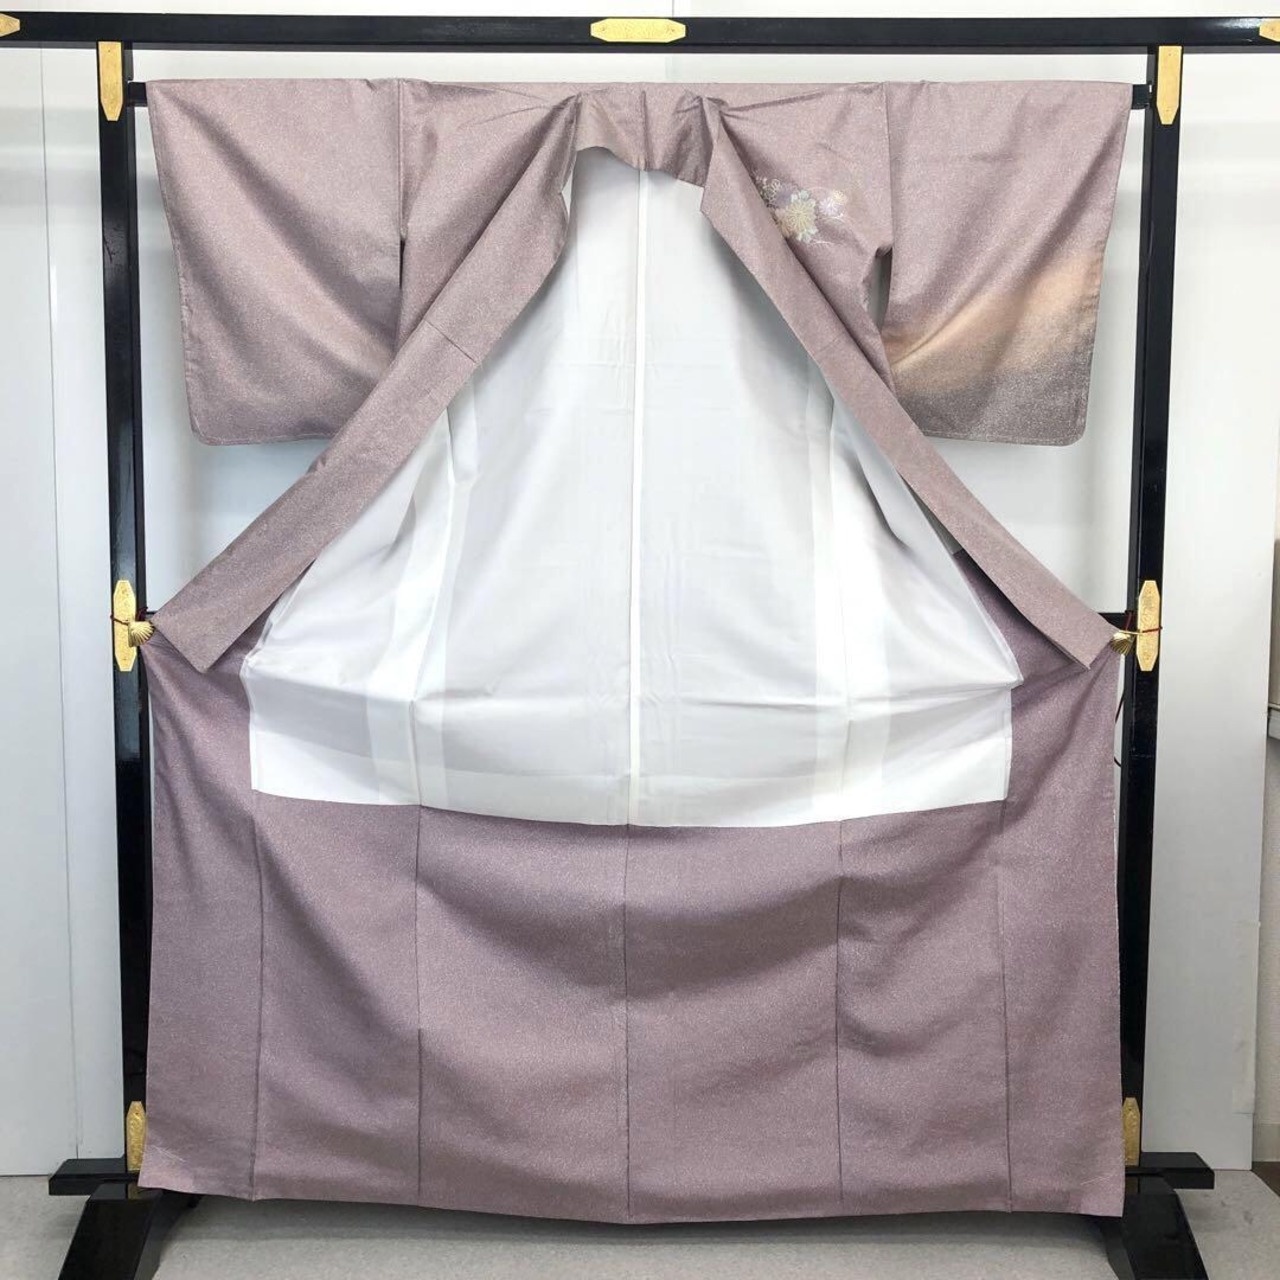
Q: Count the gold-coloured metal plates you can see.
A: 9